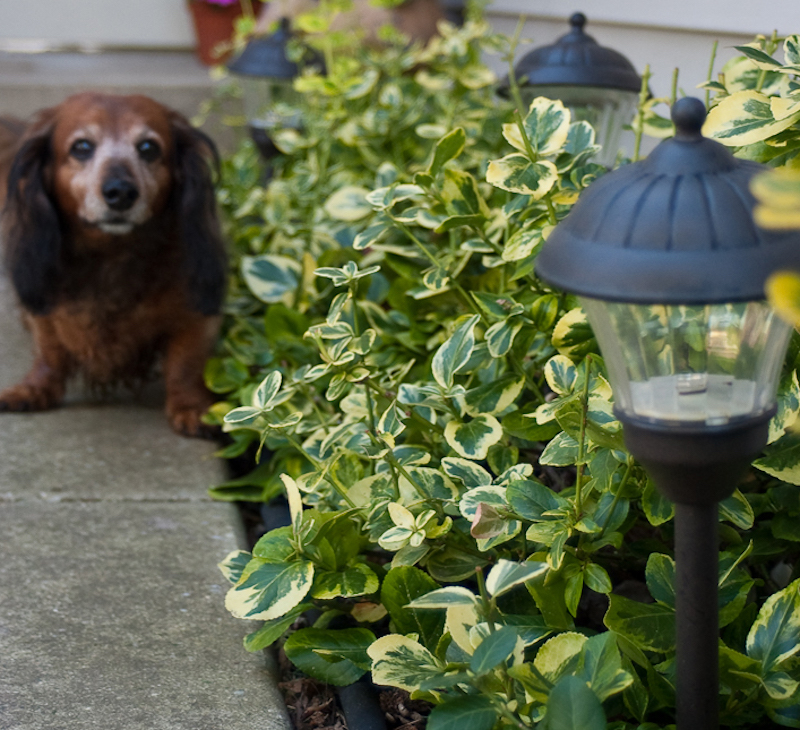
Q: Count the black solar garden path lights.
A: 3